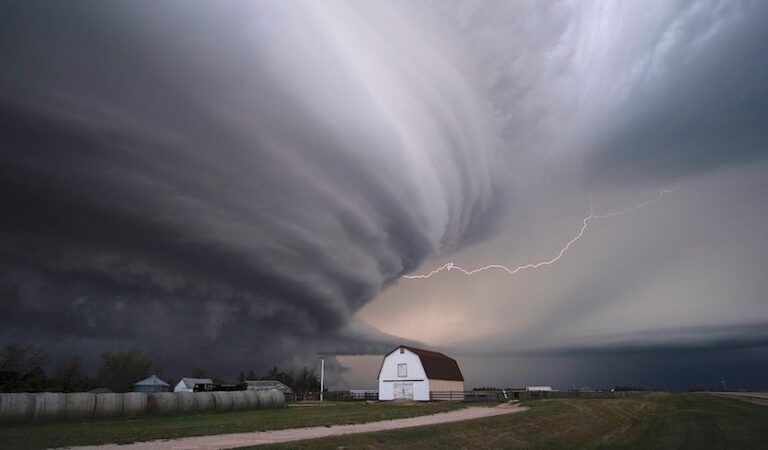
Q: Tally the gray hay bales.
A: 13